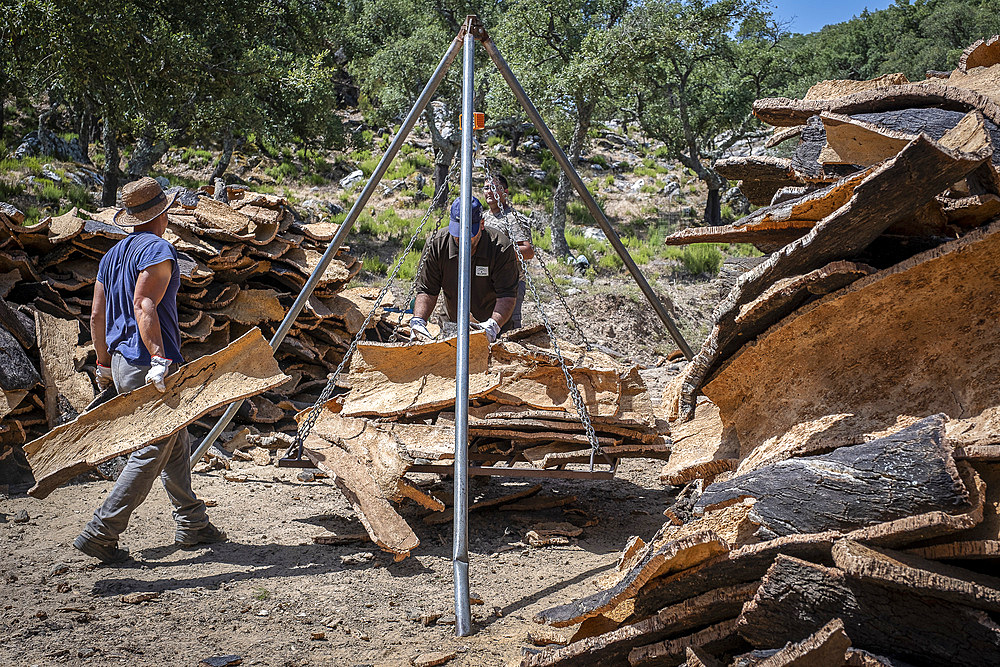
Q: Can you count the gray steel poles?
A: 3